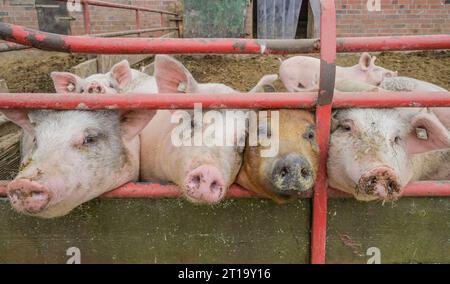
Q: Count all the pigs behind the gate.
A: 6